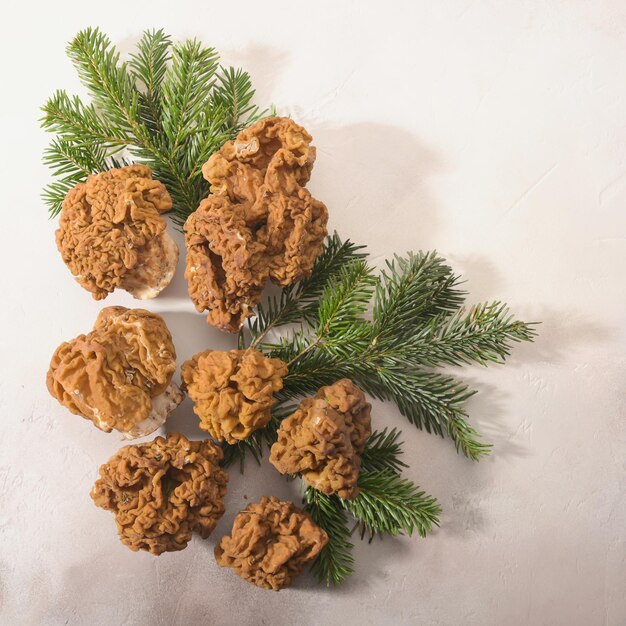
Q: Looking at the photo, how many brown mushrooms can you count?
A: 7